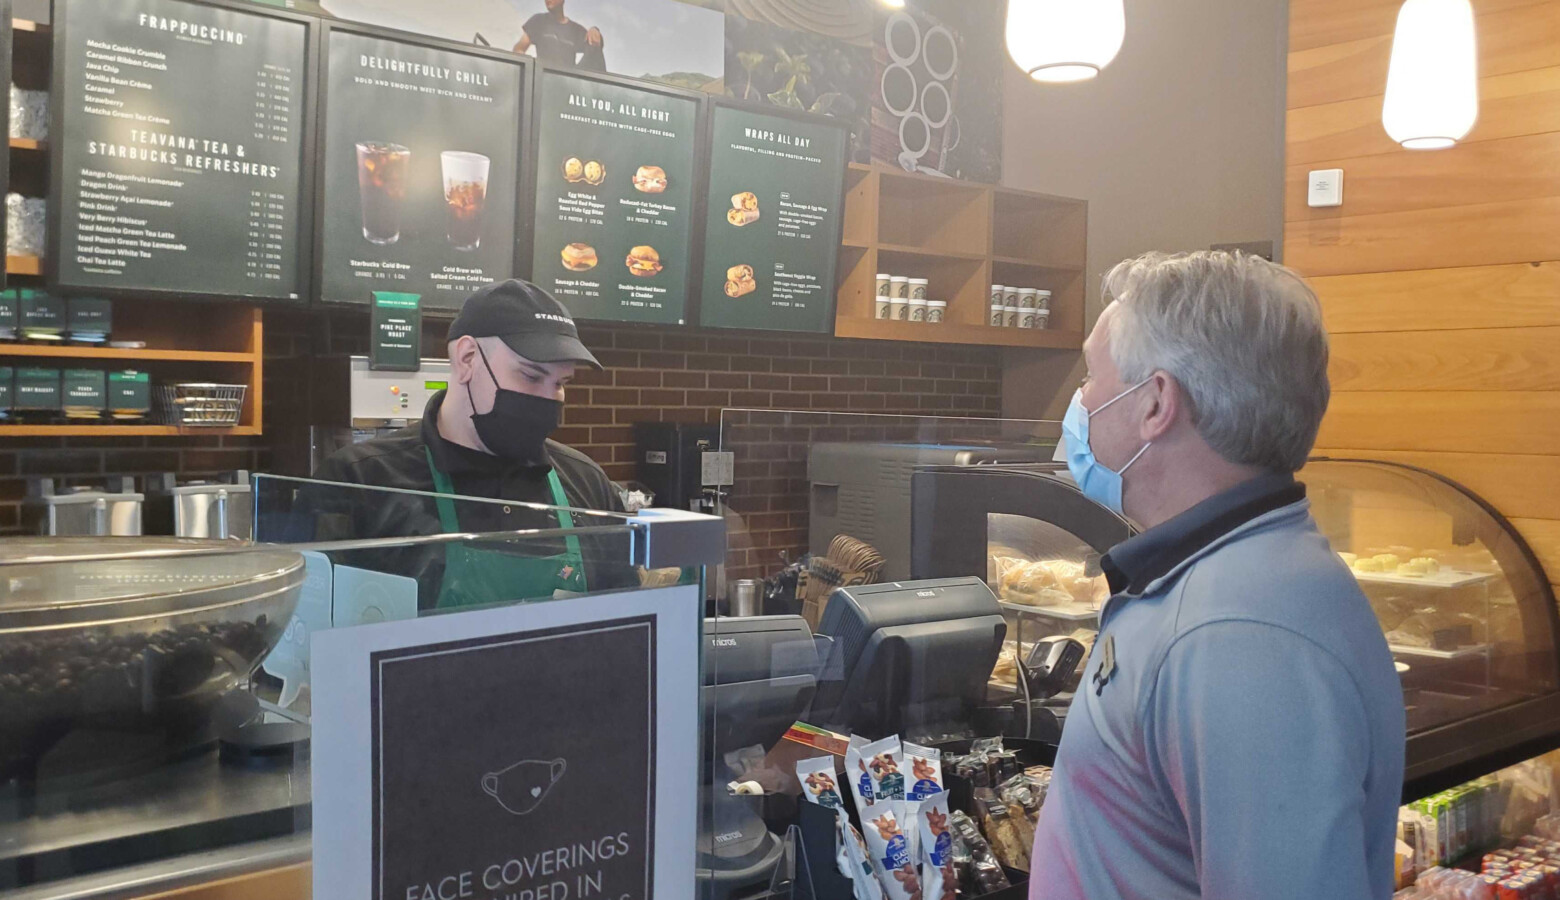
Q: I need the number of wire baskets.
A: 1